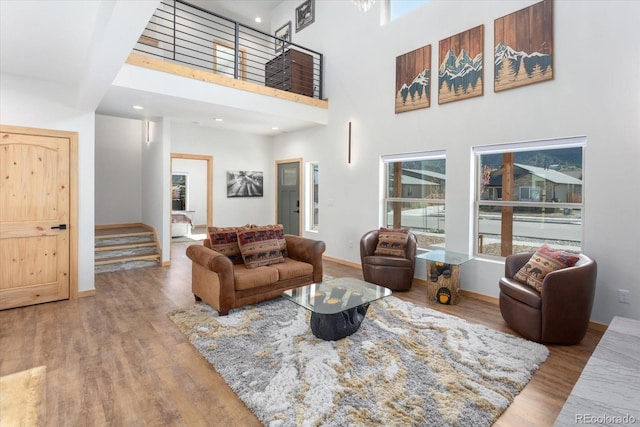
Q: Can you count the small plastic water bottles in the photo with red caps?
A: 0